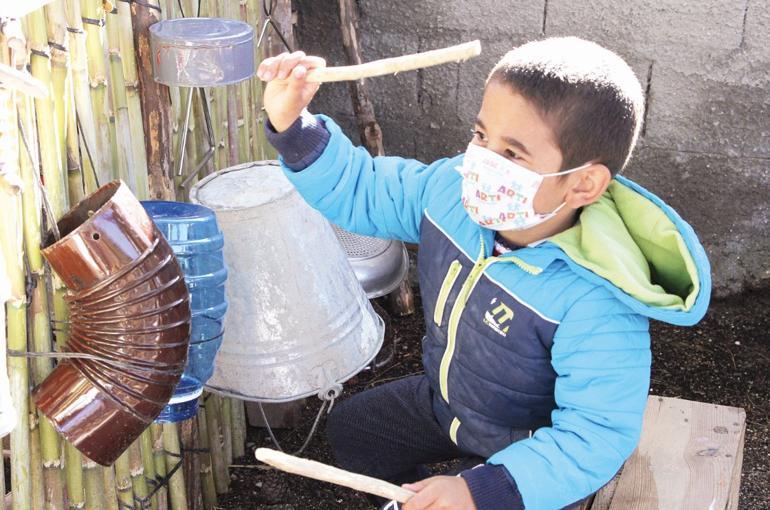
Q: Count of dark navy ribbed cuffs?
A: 2